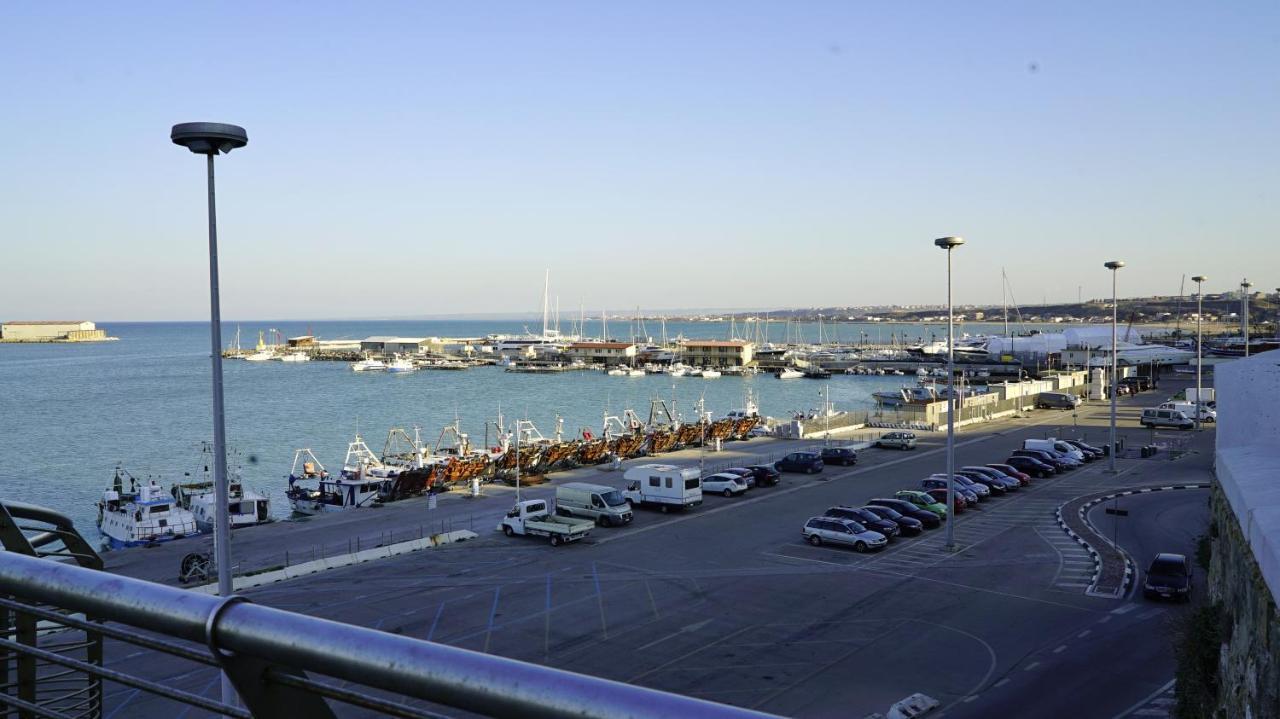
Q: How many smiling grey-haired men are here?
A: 0